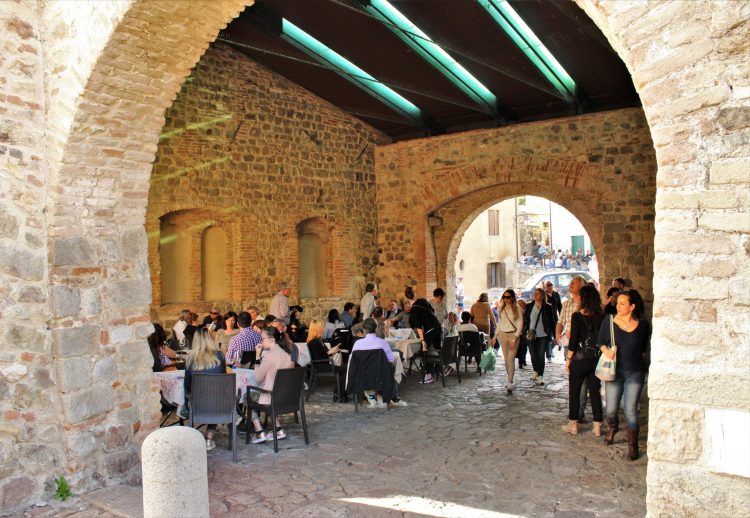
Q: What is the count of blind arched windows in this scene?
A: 3